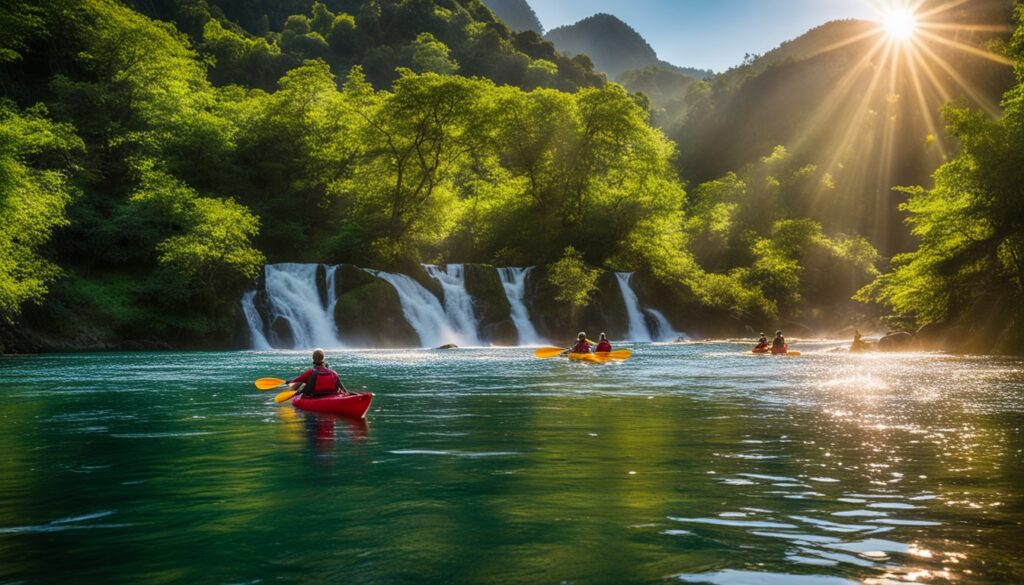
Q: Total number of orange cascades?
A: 0